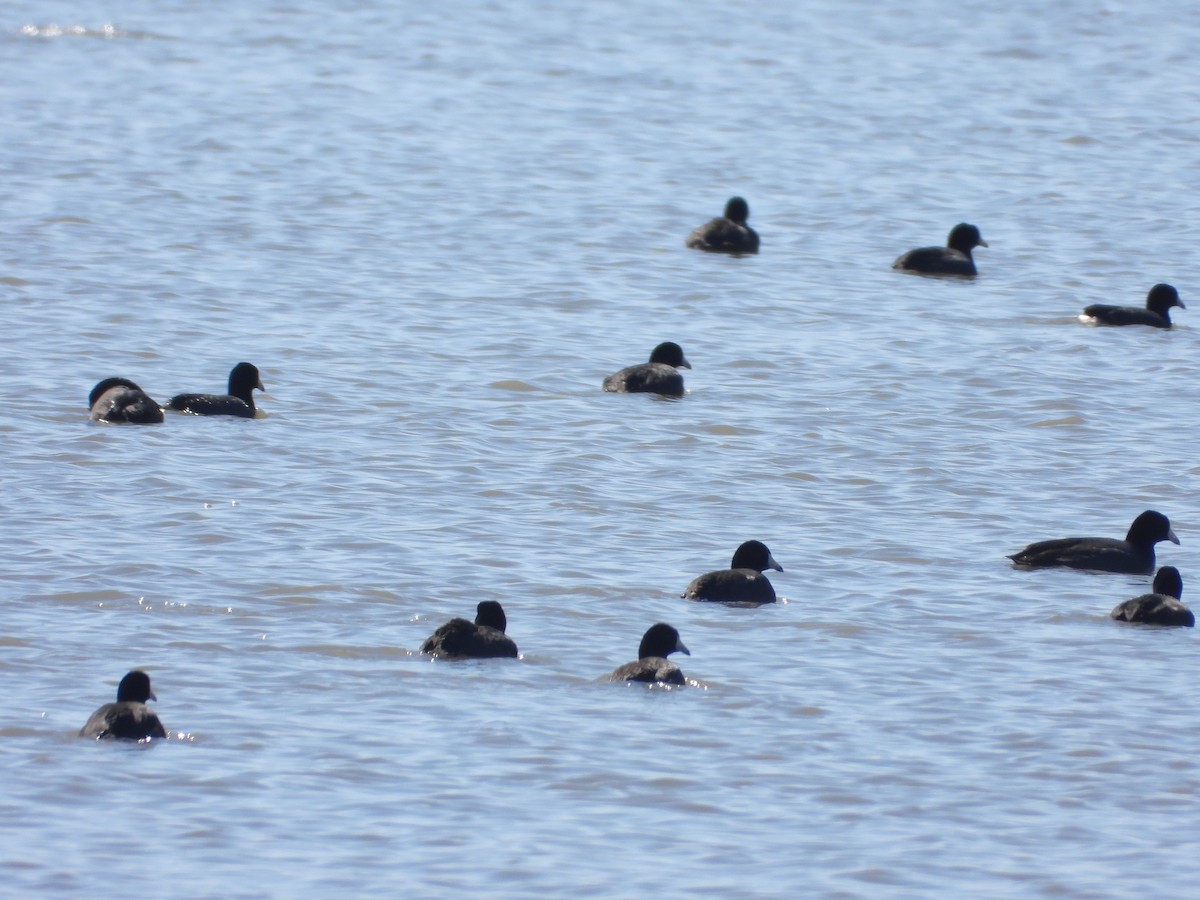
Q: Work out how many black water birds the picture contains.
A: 12